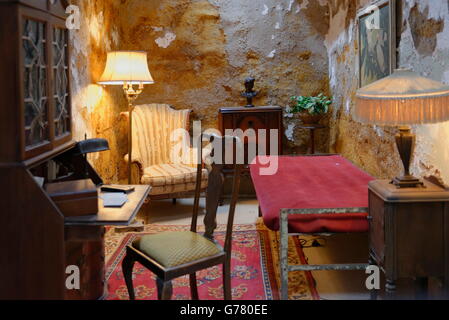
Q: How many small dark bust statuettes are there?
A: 1